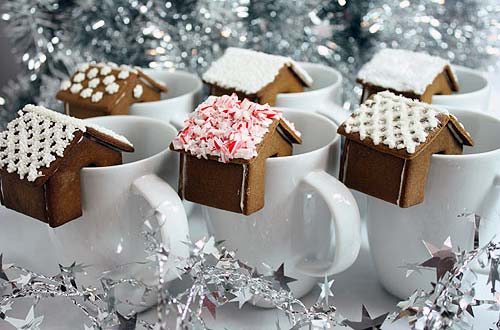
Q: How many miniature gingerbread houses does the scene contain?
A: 6